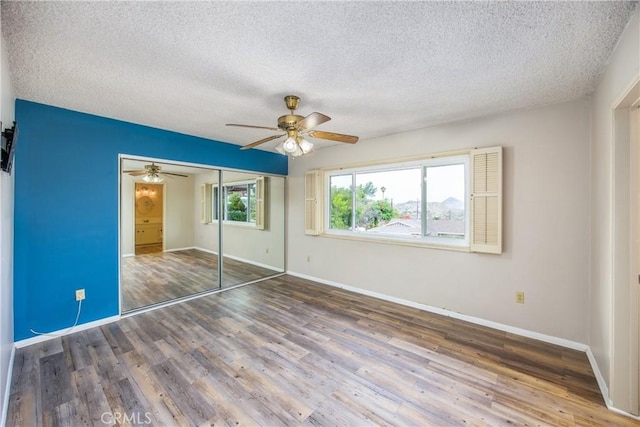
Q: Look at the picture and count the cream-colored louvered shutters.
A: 2